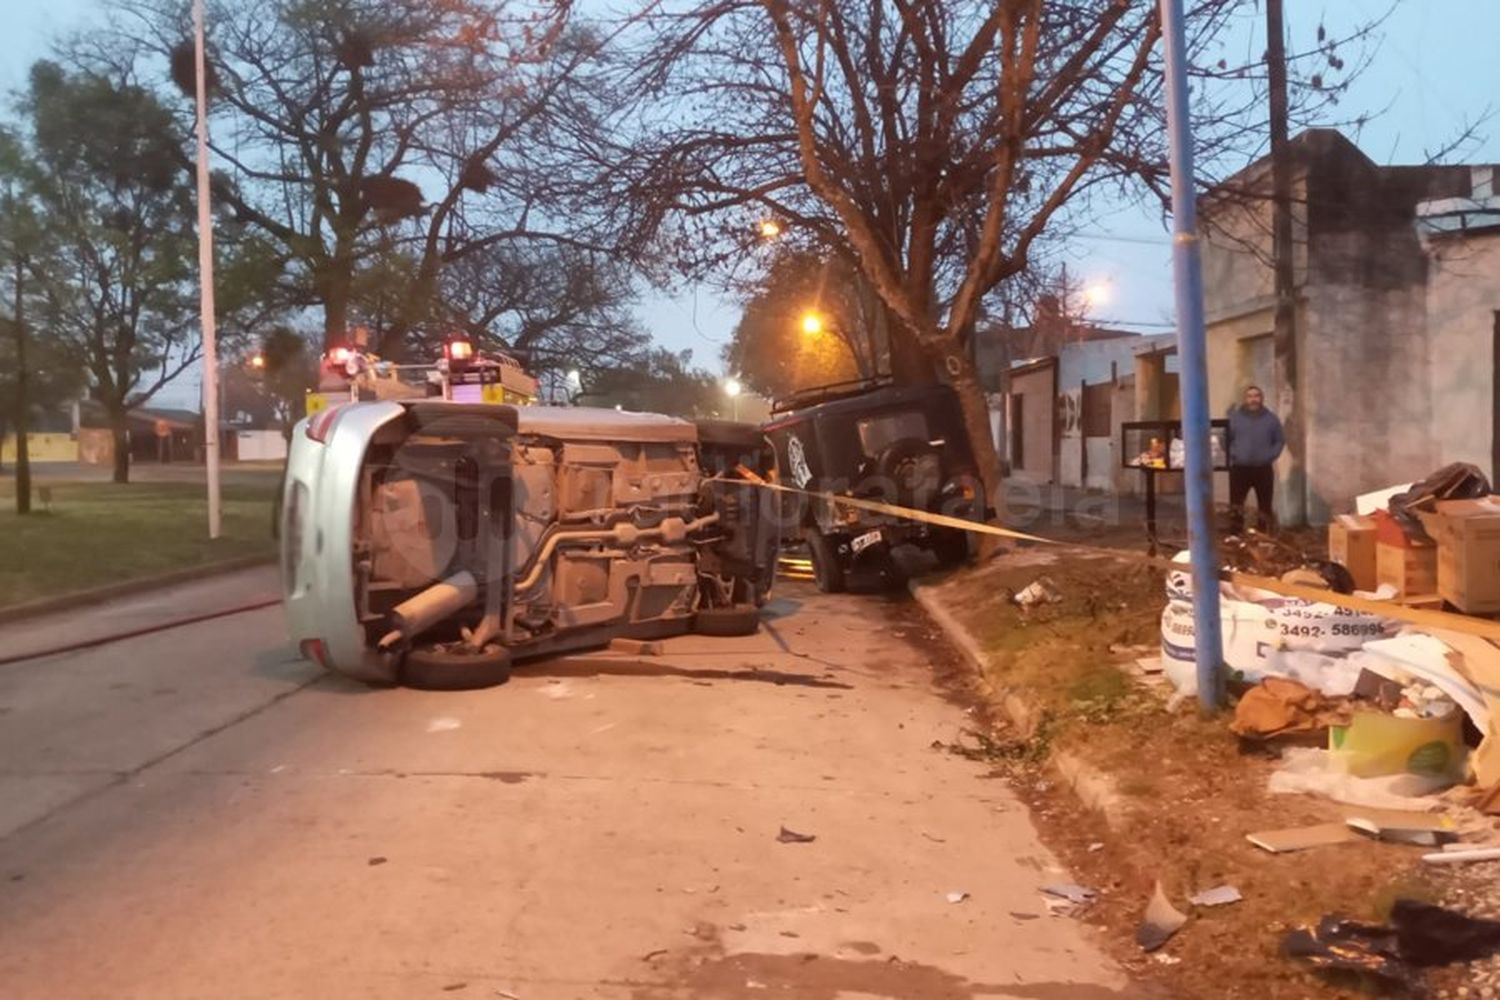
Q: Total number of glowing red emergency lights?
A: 2